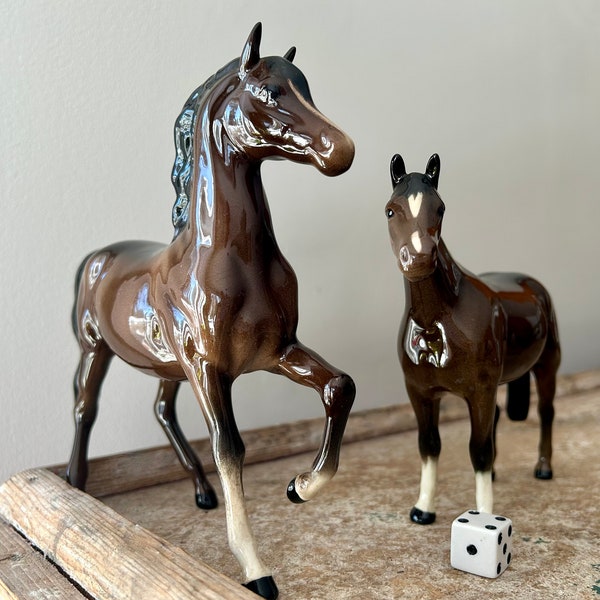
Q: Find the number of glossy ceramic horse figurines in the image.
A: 2